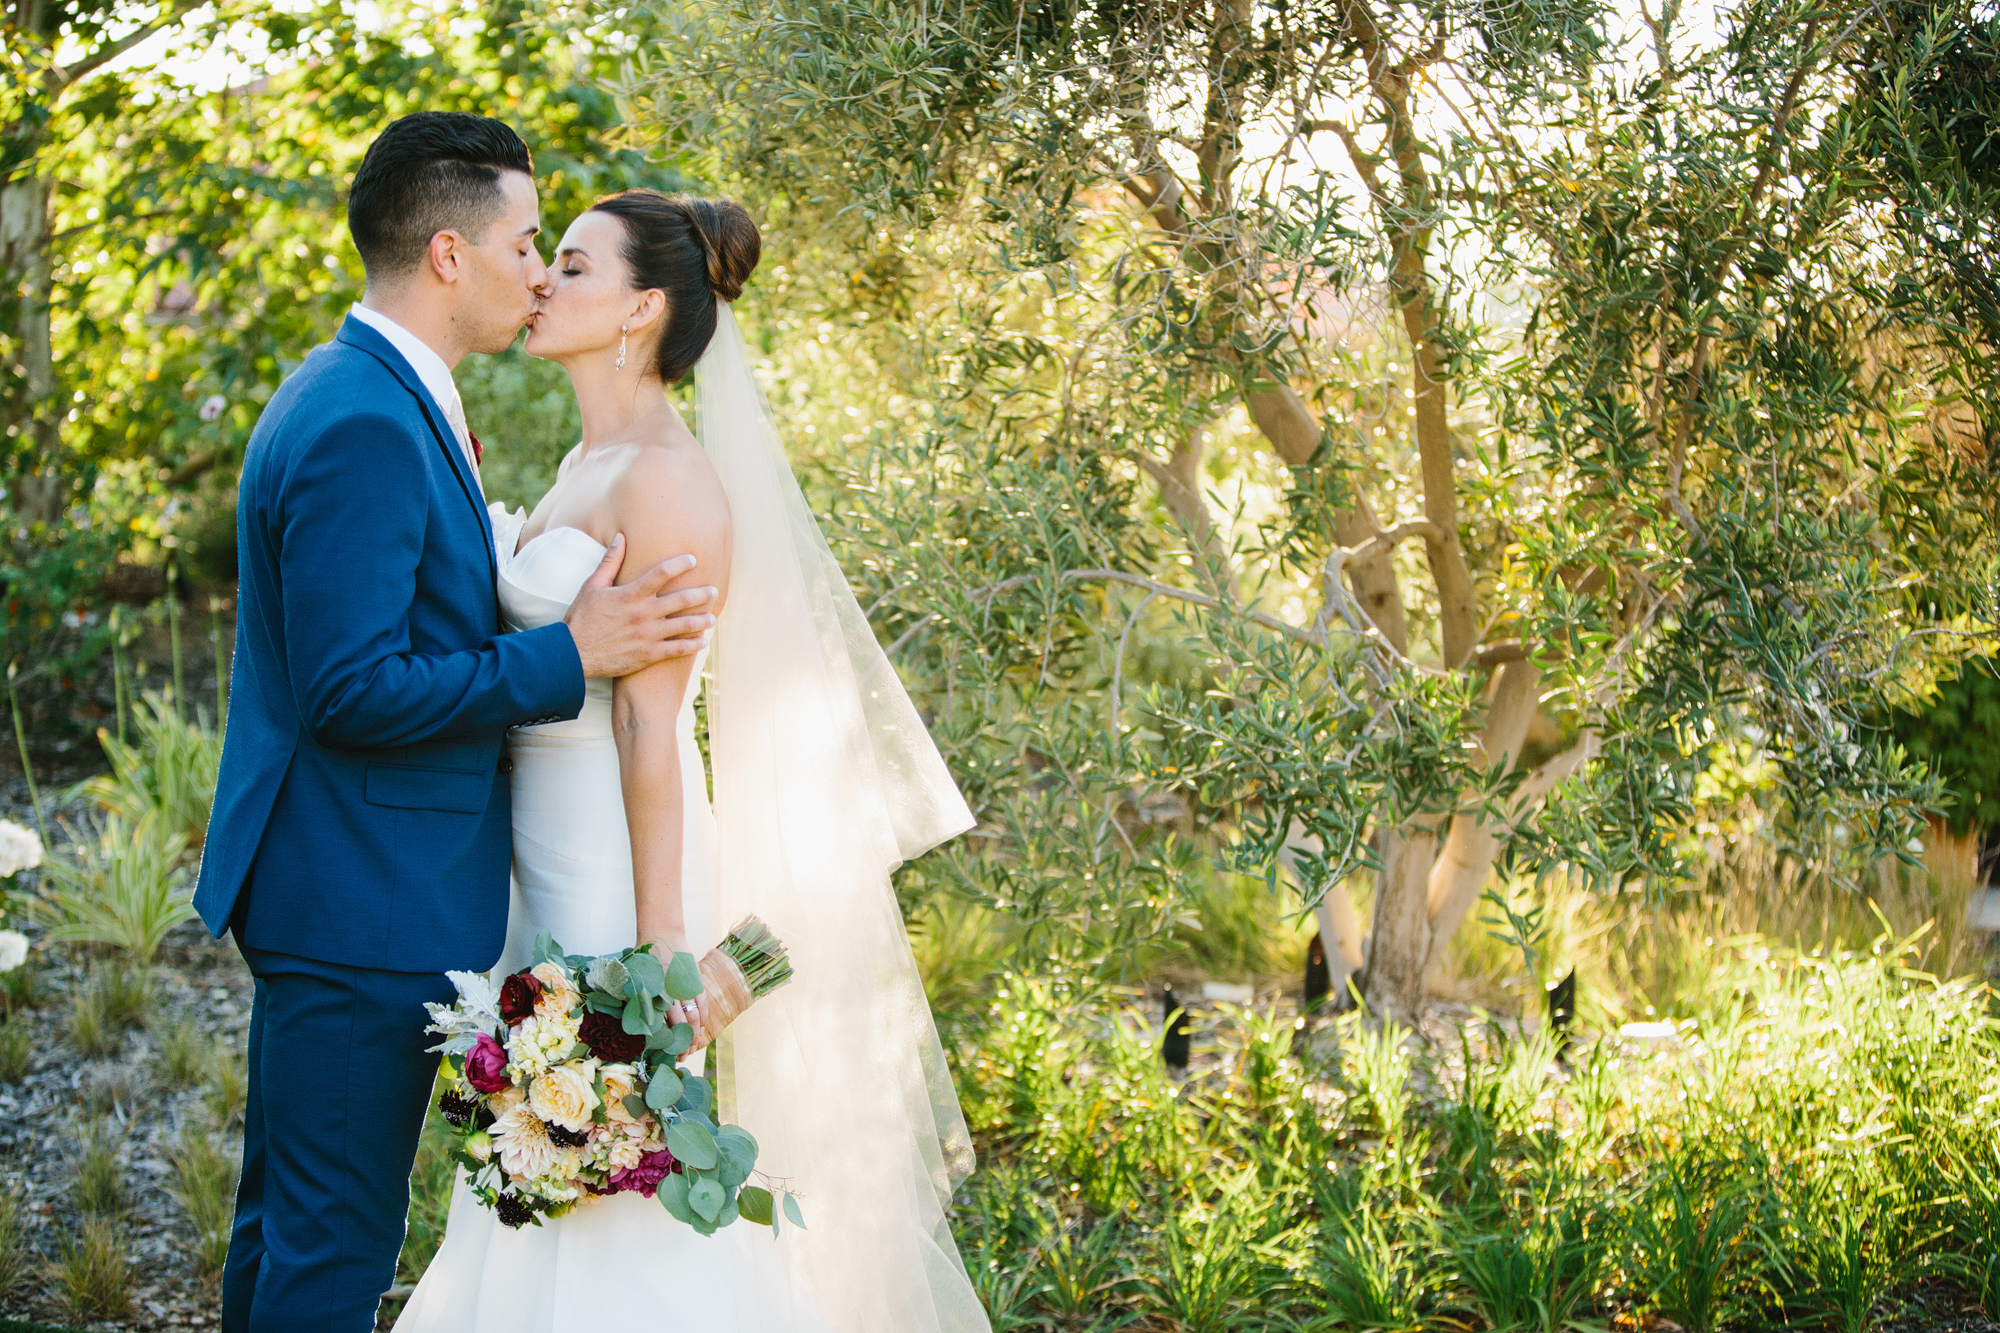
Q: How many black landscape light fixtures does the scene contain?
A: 3